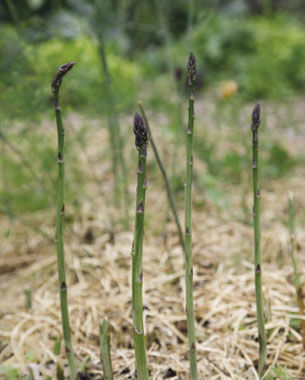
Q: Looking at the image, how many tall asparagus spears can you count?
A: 4